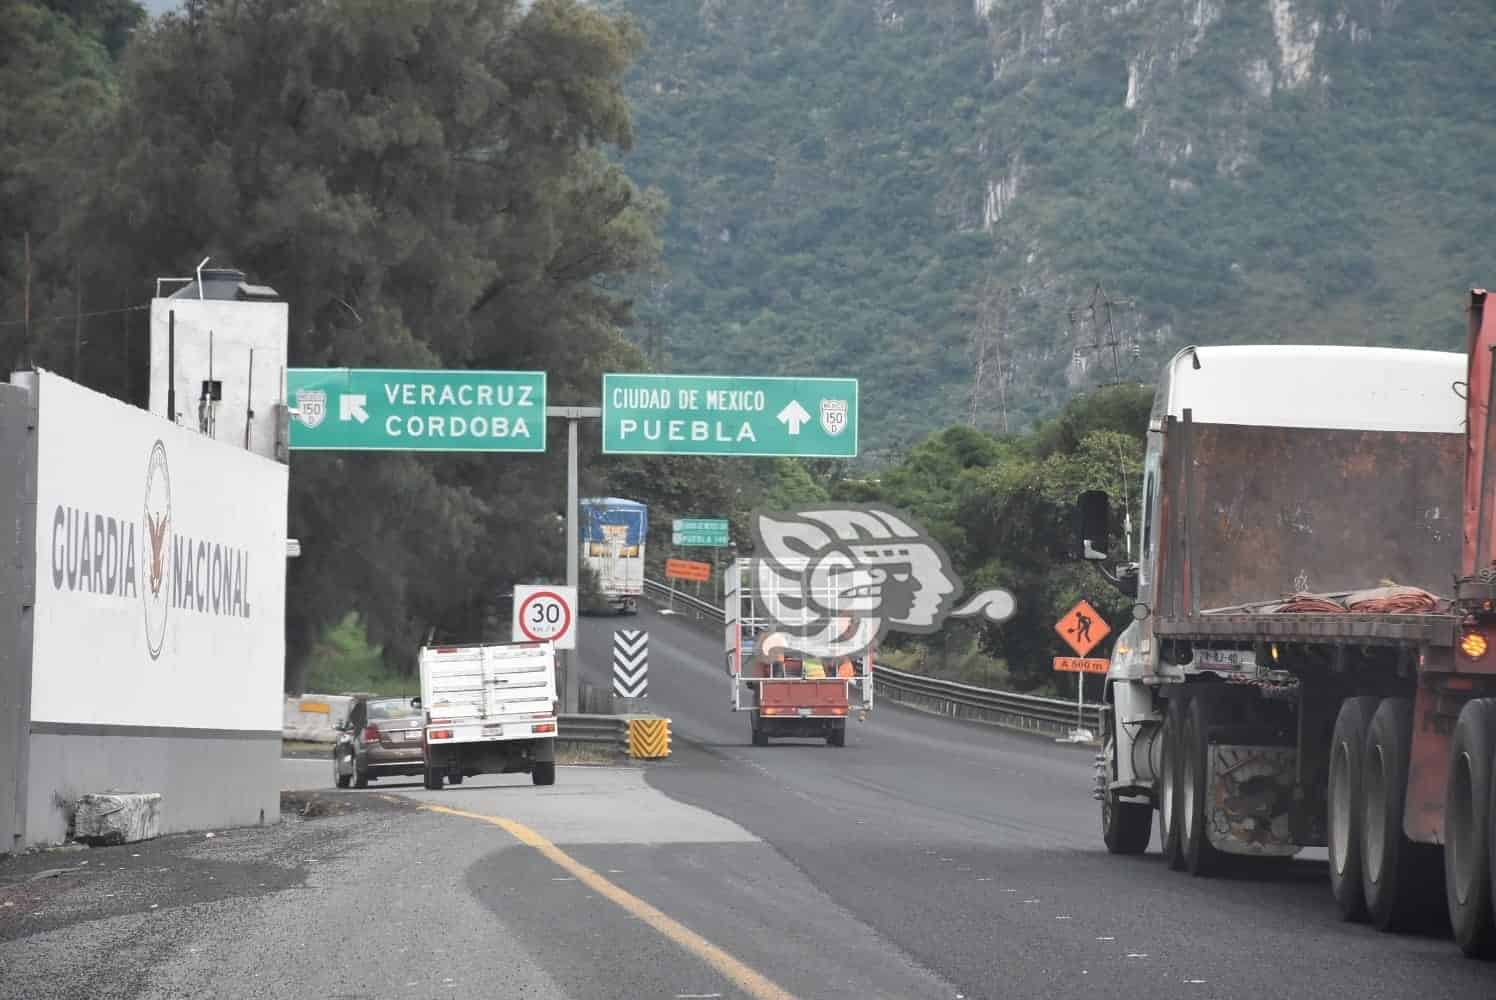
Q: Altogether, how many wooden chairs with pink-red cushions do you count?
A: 0